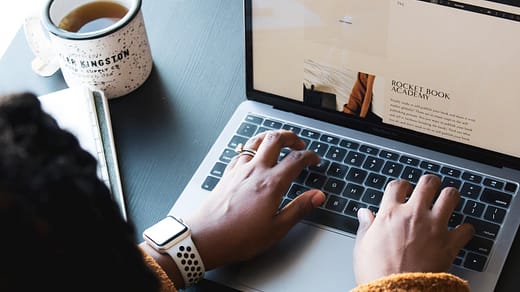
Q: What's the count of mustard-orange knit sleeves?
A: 2